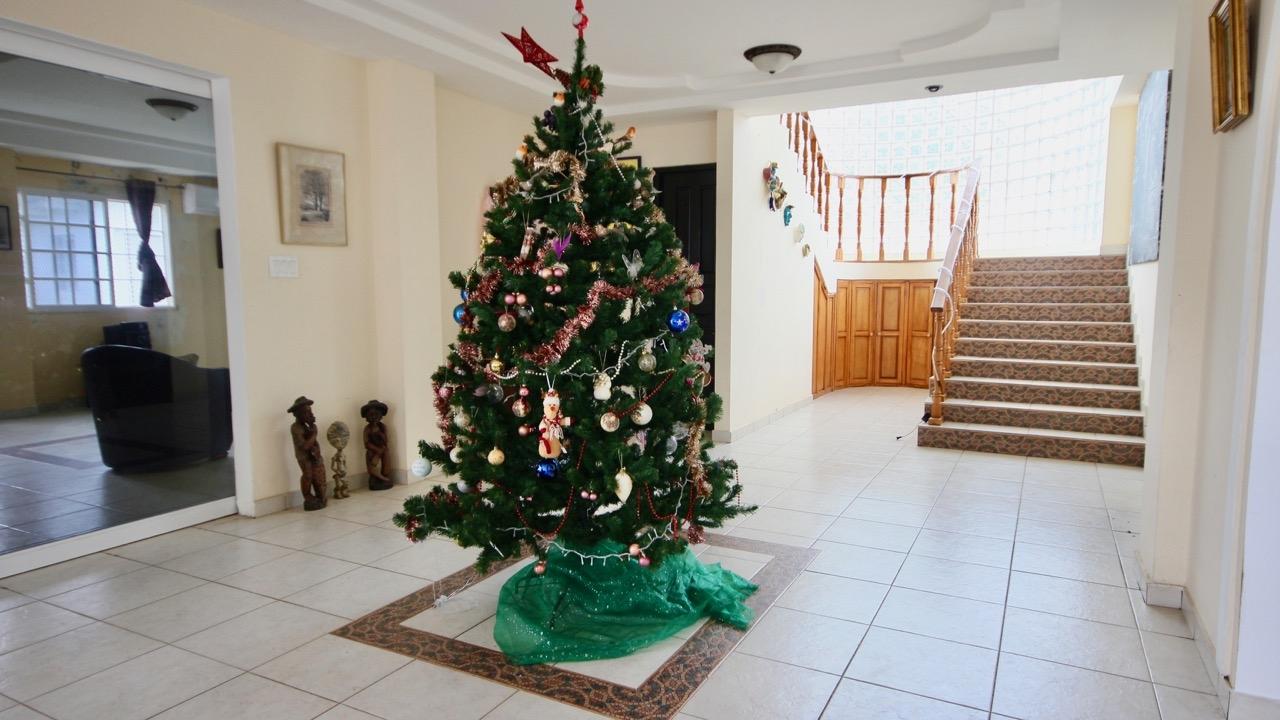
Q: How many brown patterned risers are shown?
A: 10